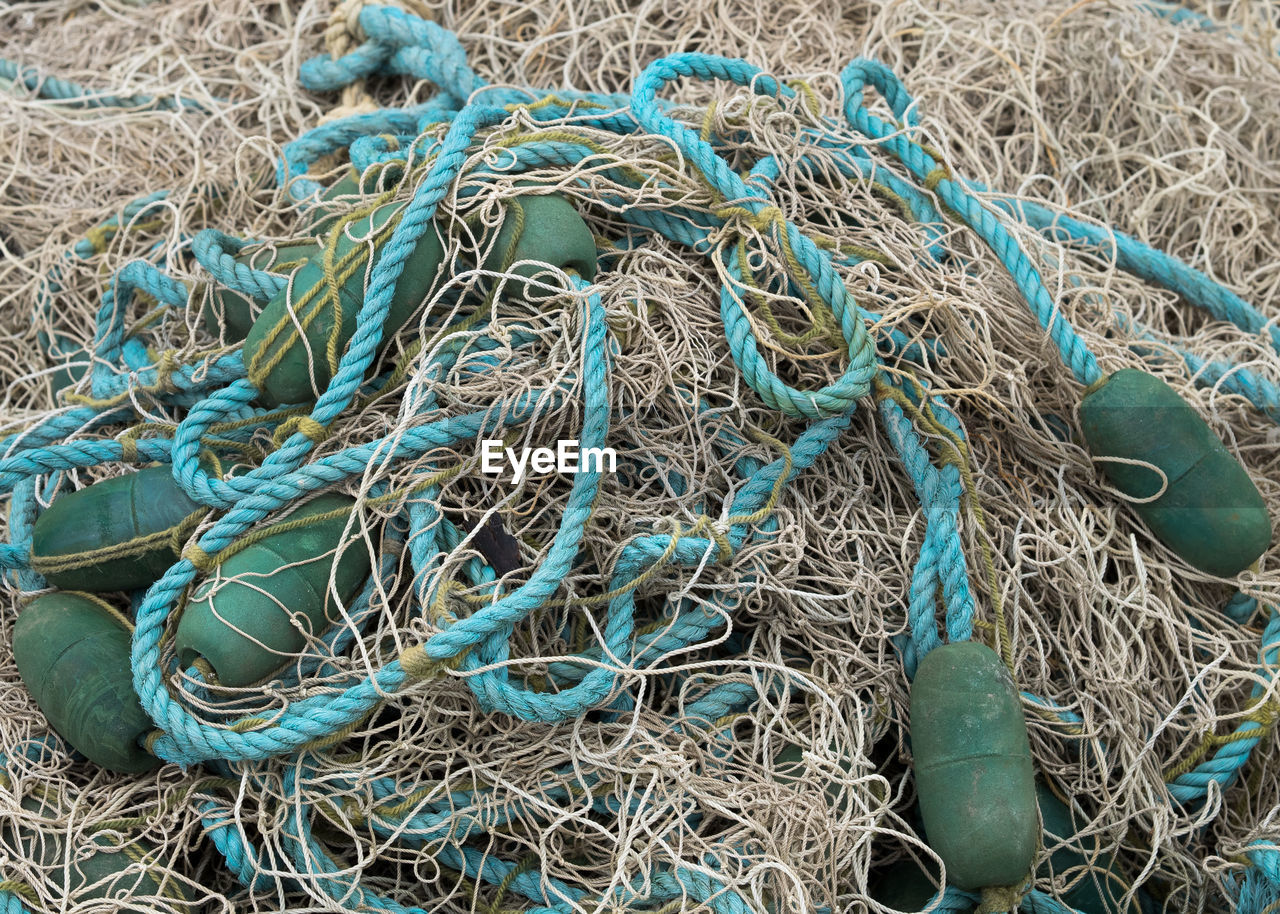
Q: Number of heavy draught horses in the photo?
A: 0